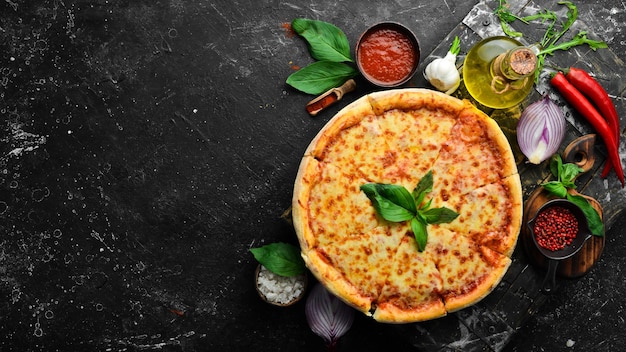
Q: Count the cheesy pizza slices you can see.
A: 8